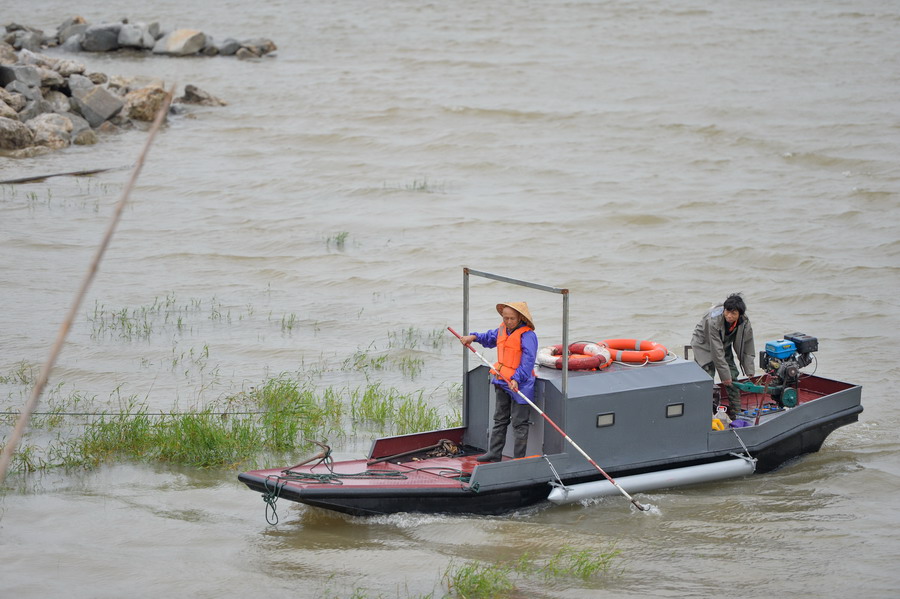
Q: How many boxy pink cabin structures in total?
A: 0